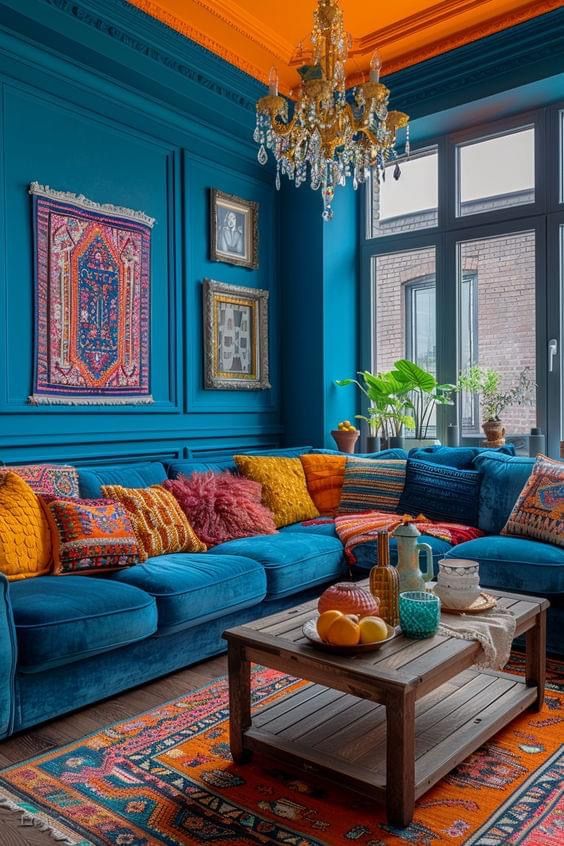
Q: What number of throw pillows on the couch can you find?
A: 10